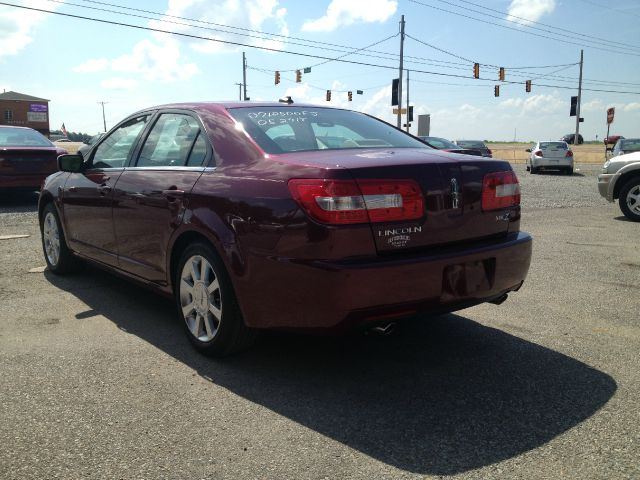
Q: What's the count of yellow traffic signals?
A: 8